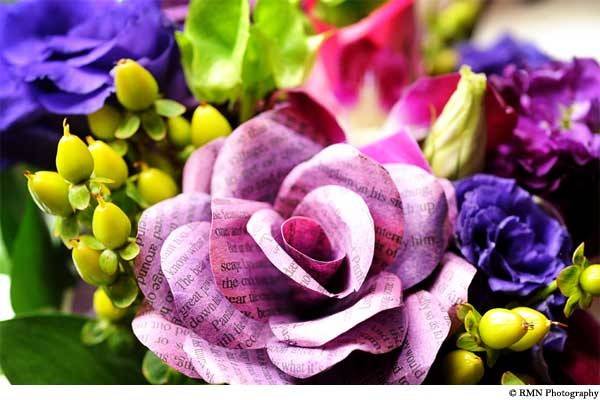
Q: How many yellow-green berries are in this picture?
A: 15